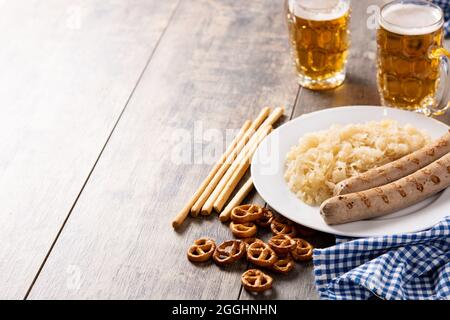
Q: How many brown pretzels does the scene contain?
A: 12